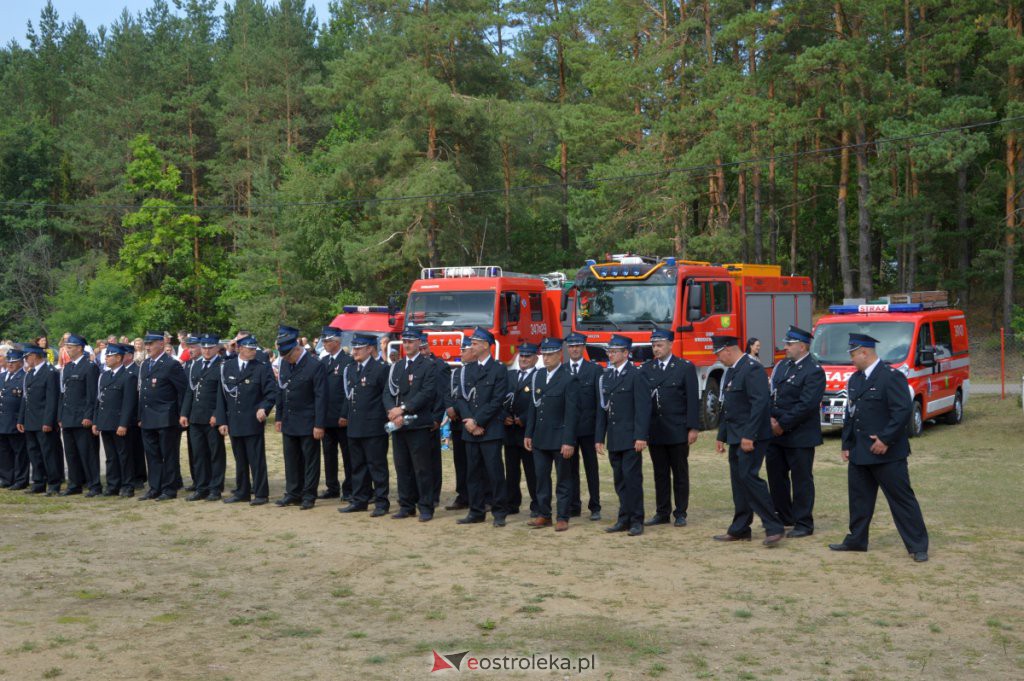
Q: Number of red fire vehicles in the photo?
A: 4